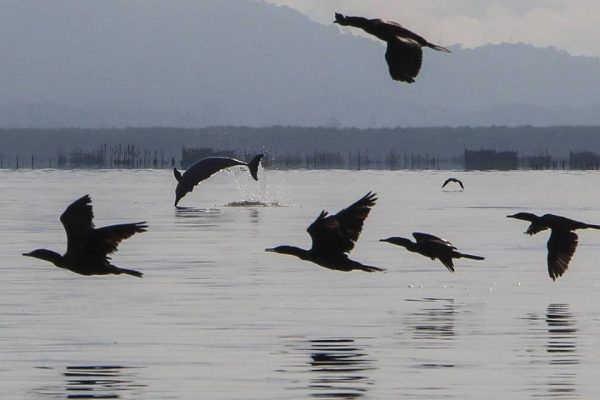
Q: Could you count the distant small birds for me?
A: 1